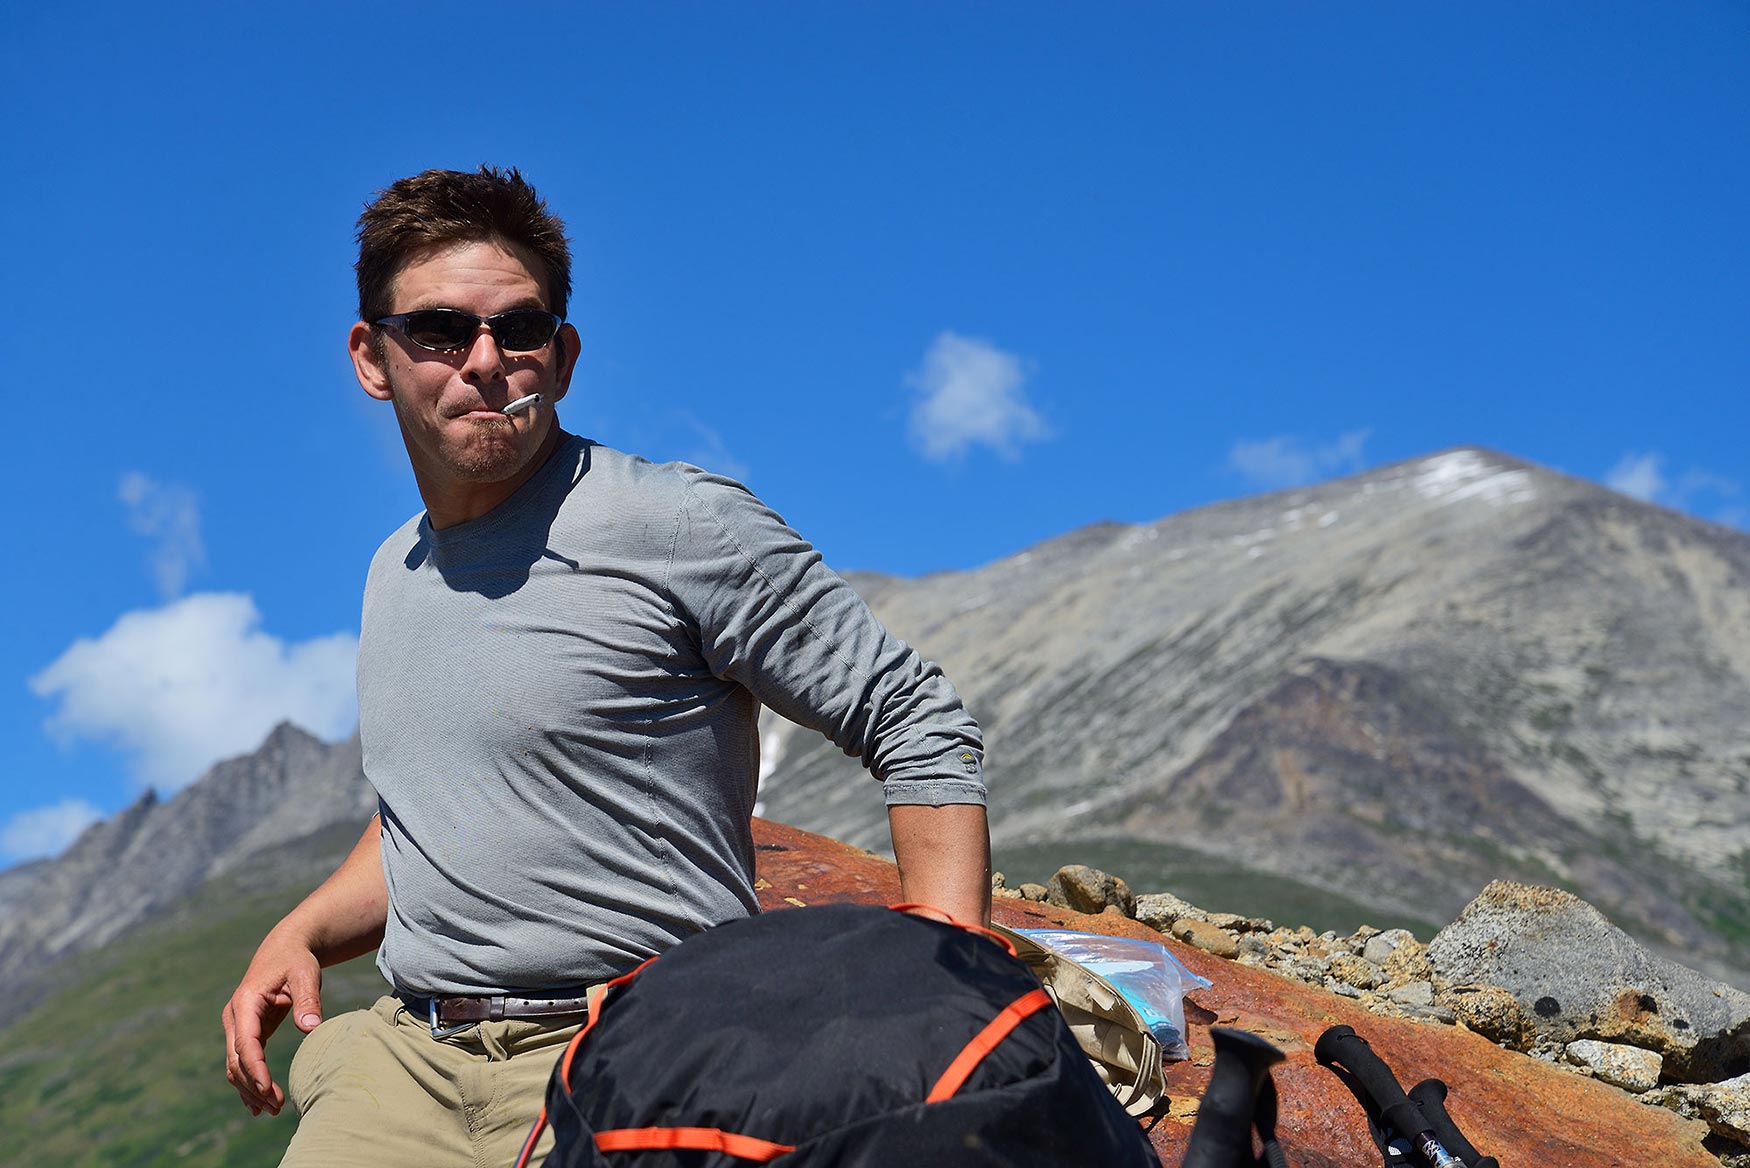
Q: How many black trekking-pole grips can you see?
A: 3